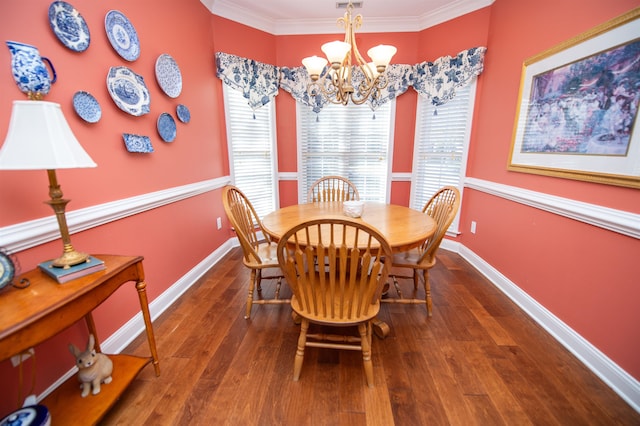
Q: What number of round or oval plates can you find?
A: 7